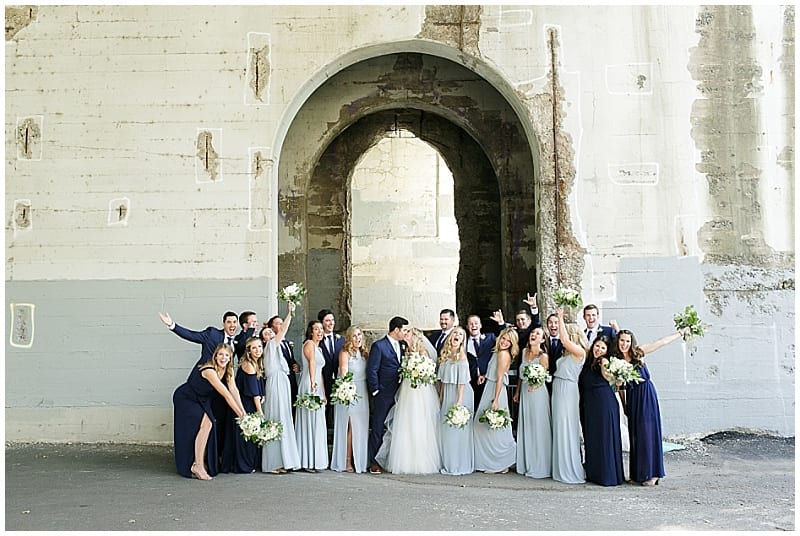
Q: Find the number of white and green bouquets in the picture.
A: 12